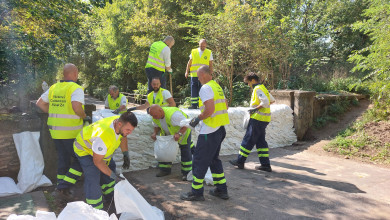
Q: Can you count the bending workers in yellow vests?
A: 2